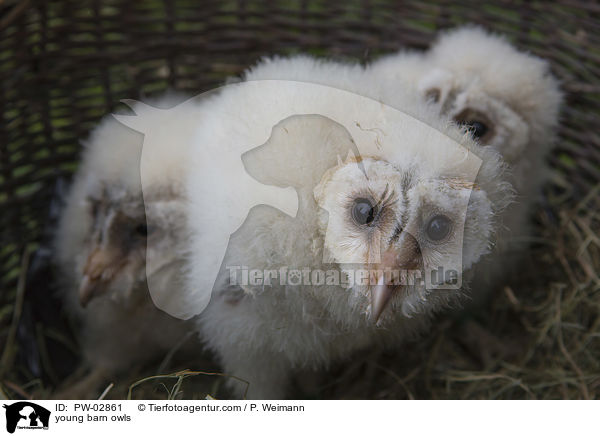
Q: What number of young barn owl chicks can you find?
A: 3